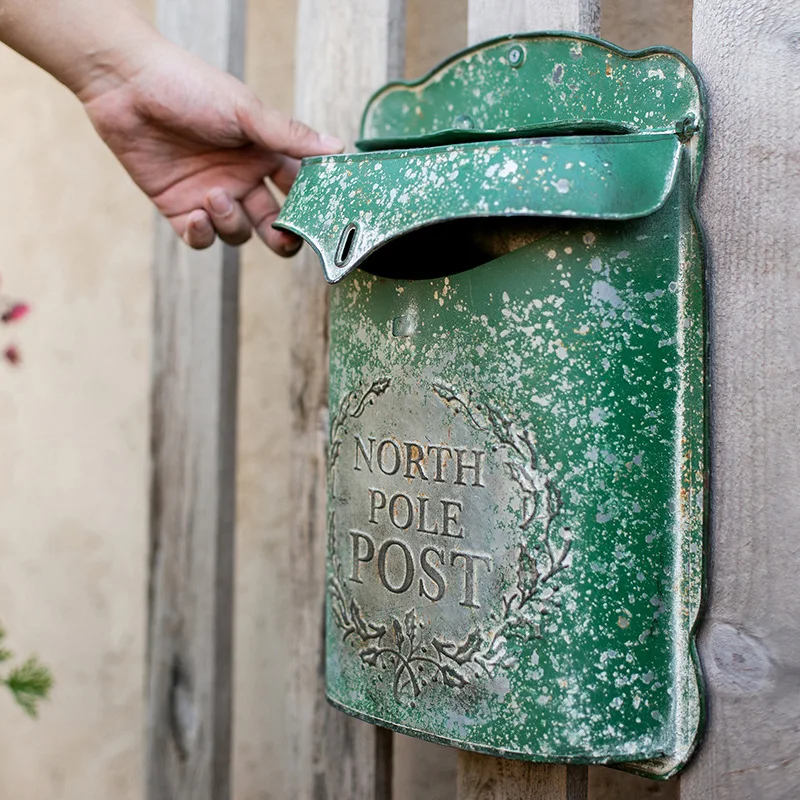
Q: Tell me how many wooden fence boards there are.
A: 4